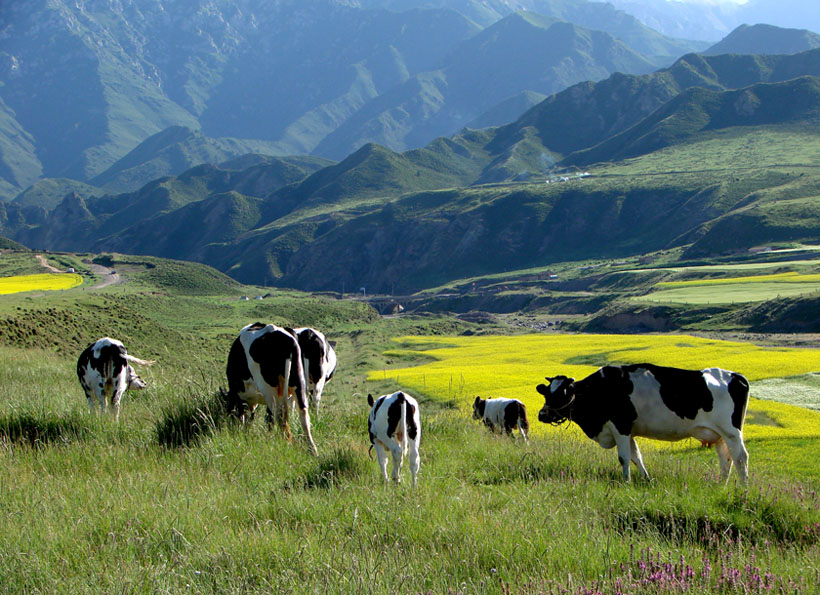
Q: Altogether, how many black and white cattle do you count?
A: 6